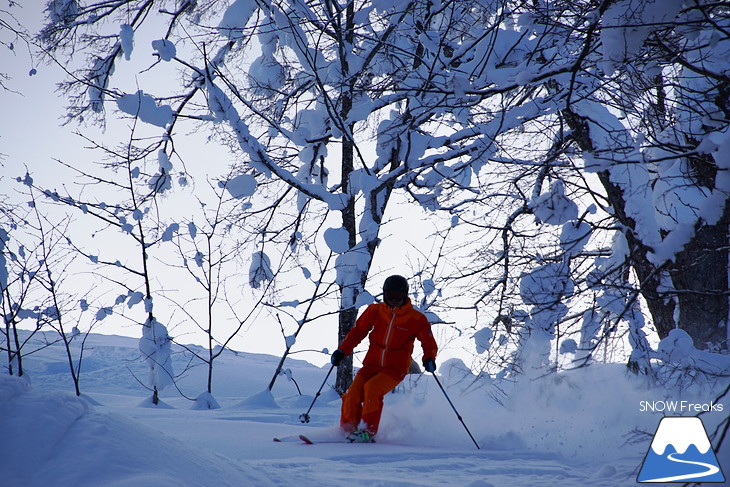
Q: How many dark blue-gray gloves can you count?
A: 2